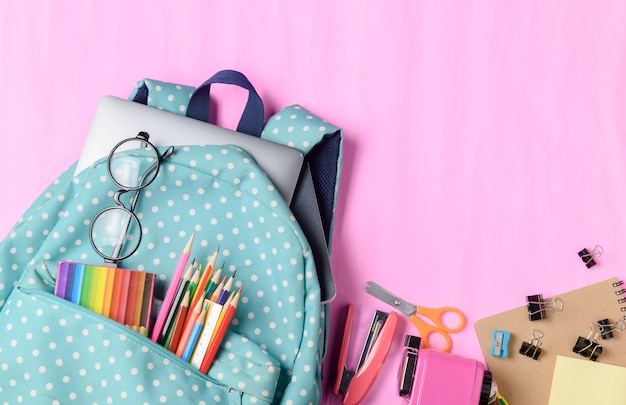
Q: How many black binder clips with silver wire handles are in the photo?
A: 5